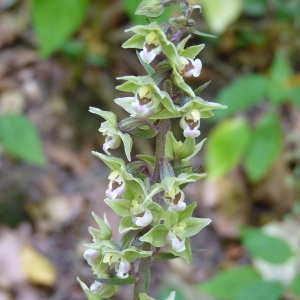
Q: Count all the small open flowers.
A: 12